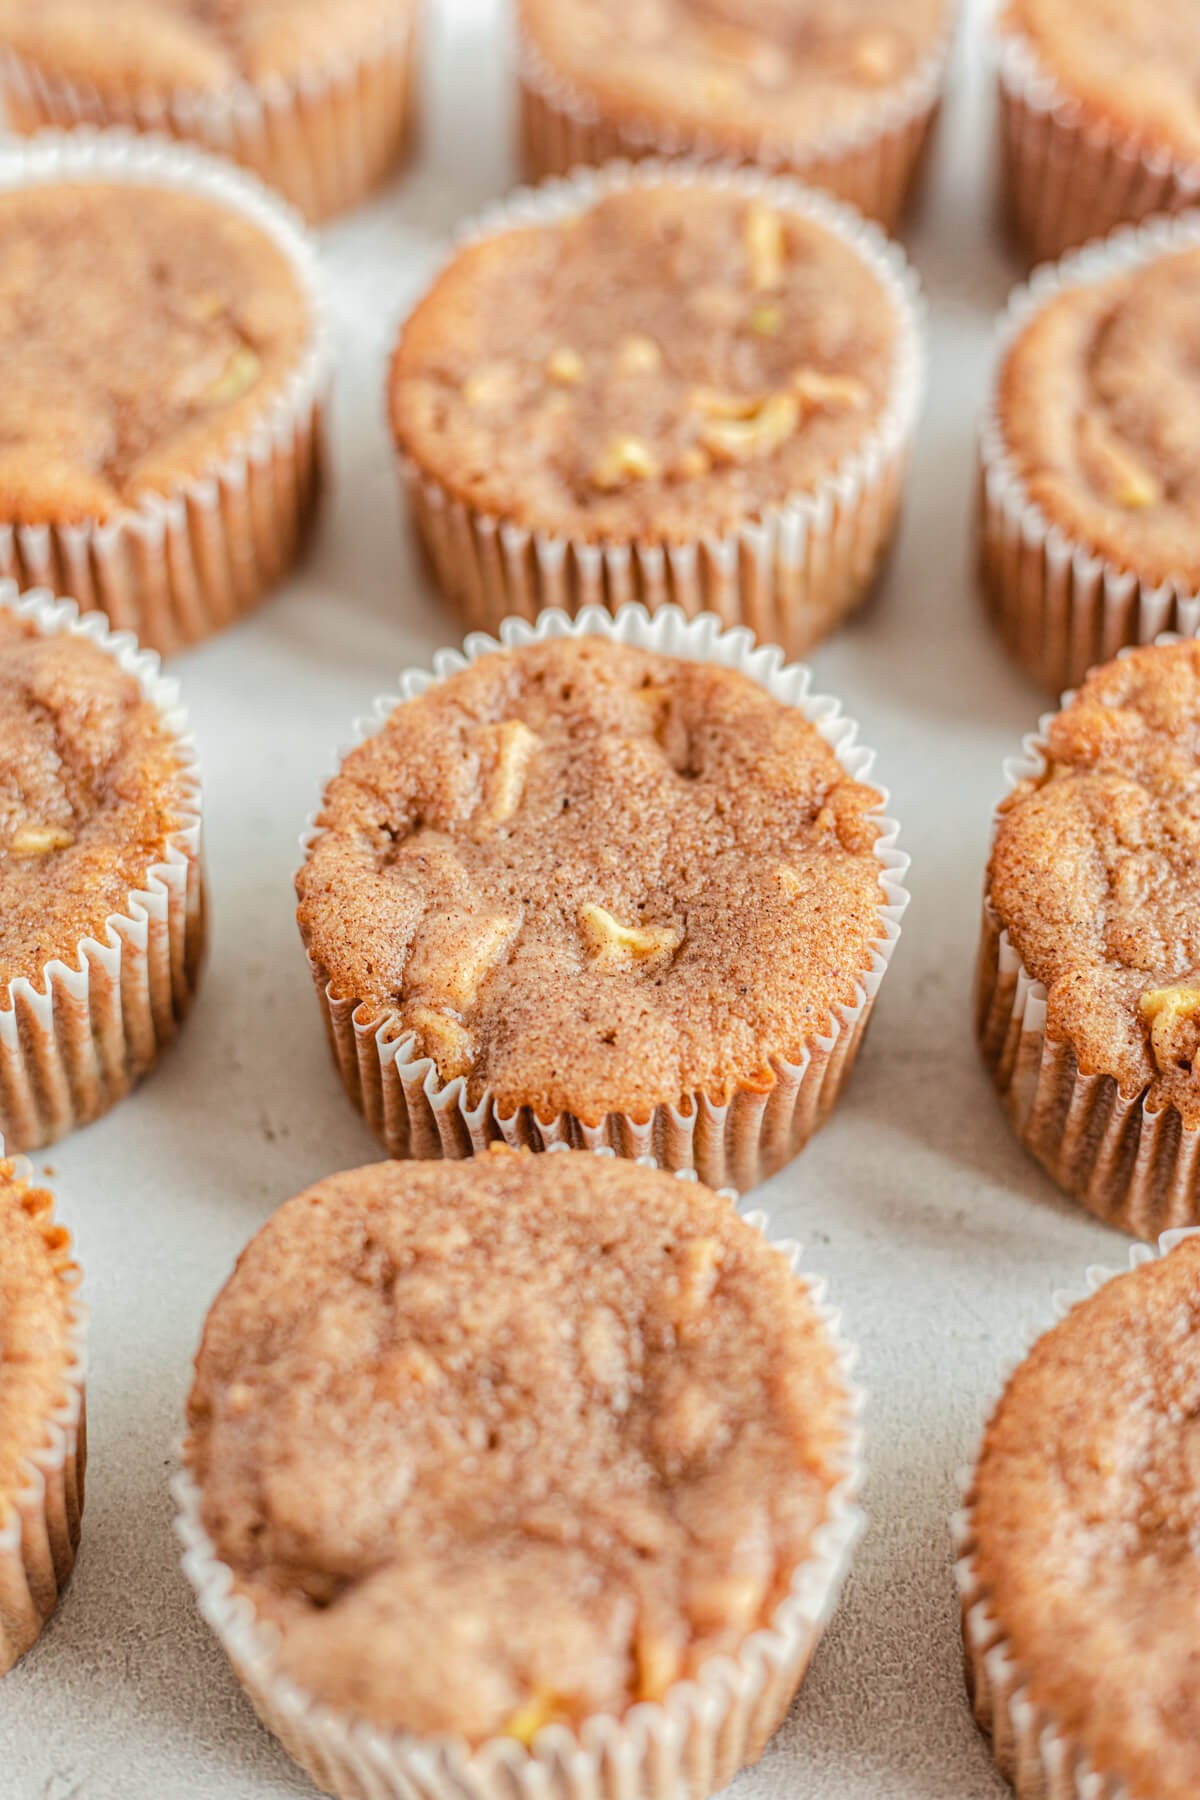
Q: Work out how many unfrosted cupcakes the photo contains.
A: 12